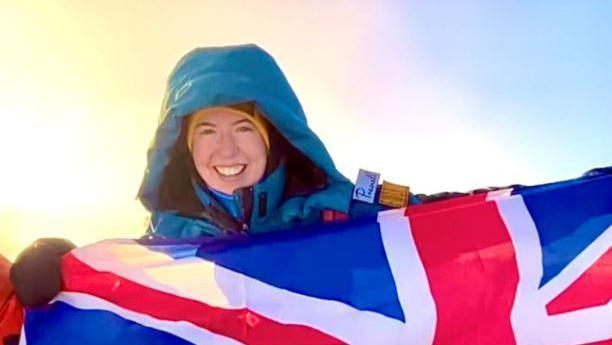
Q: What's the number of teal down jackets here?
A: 1